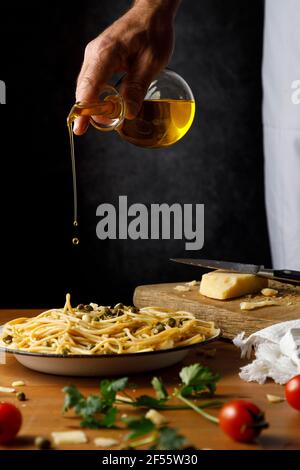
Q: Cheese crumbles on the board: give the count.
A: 4